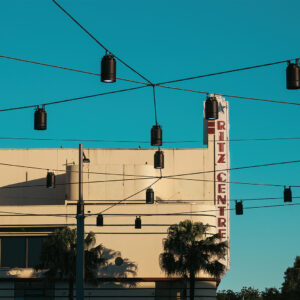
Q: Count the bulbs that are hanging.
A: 12